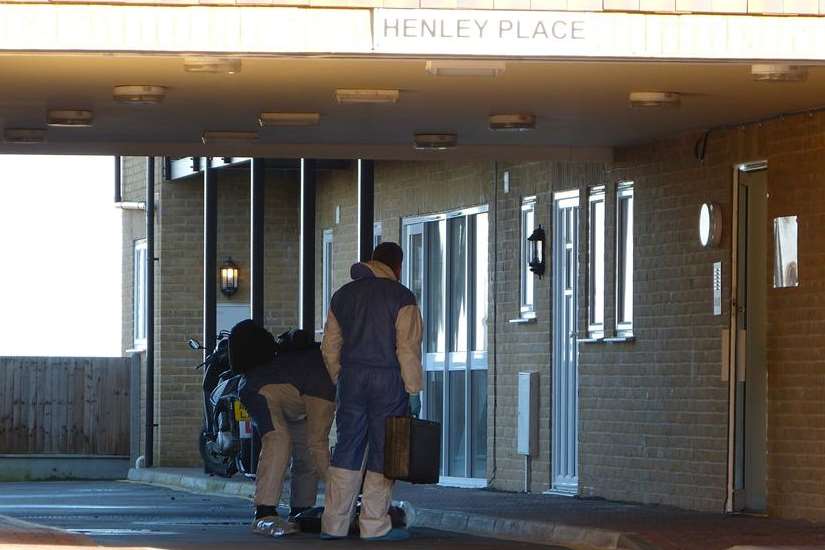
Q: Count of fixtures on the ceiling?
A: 12